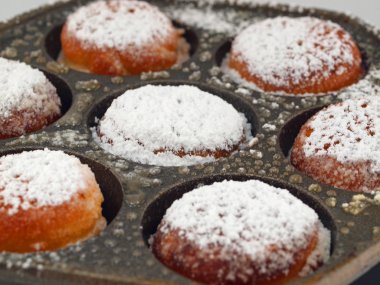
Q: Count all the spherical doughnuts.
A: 7